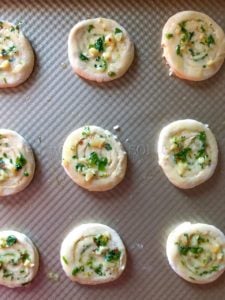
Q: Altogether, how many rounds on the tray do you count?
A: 9